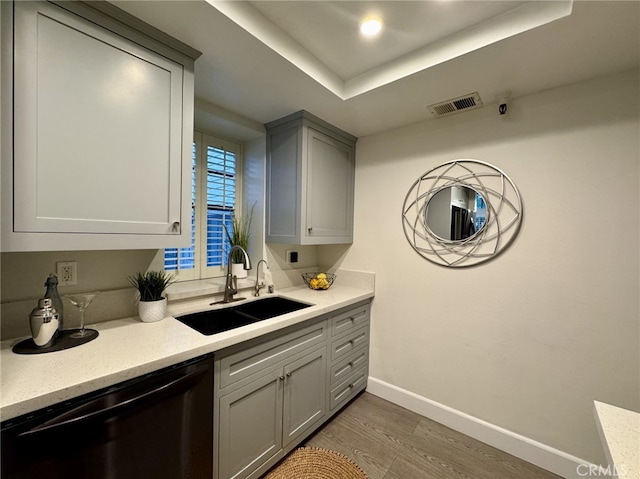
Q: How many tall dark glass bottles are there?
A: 1